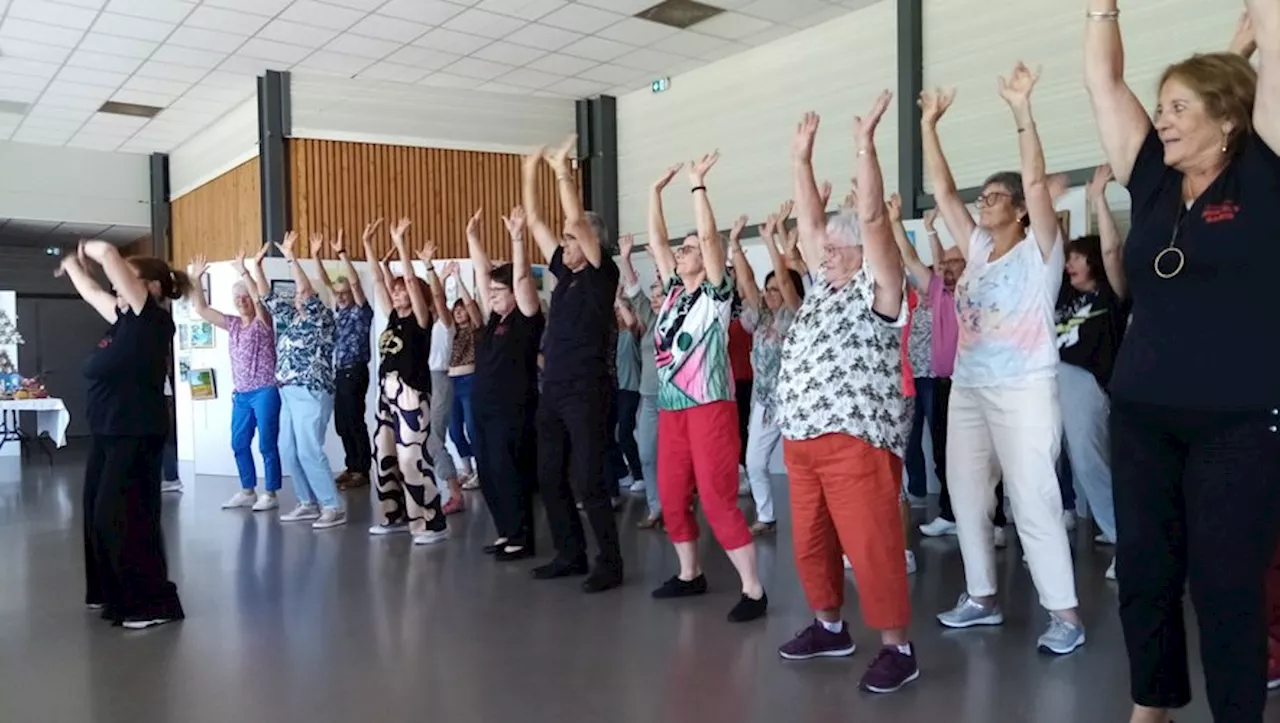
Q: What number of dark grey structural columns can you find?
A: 4